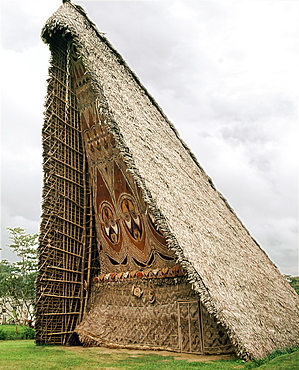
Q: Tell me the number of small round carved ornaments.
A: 2